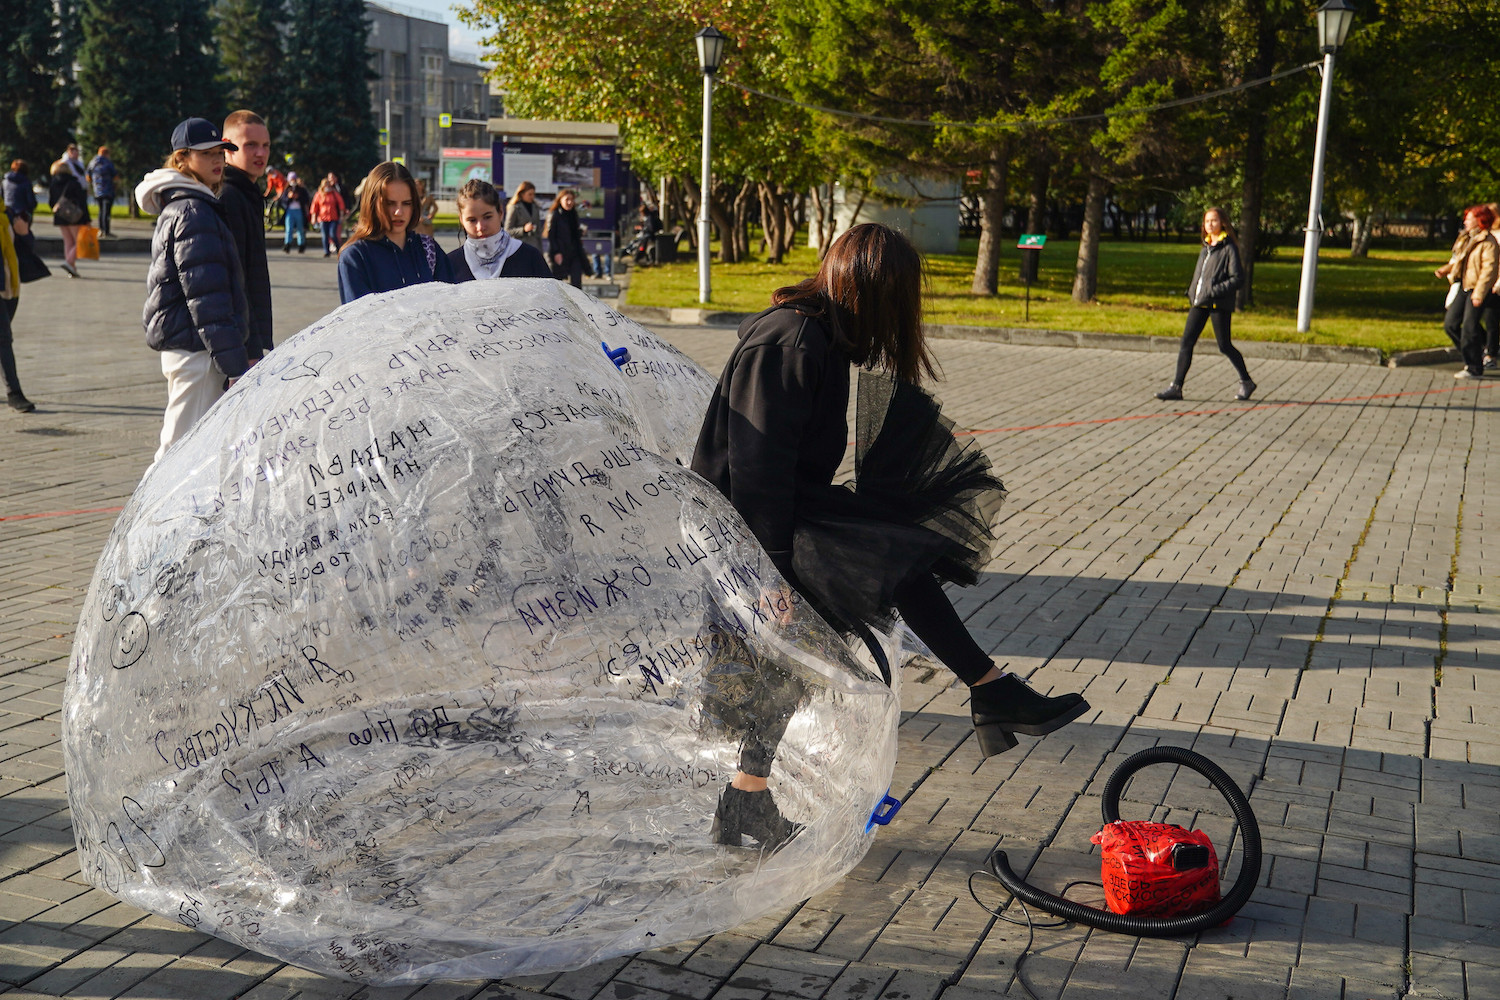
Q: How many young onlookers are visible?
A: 4